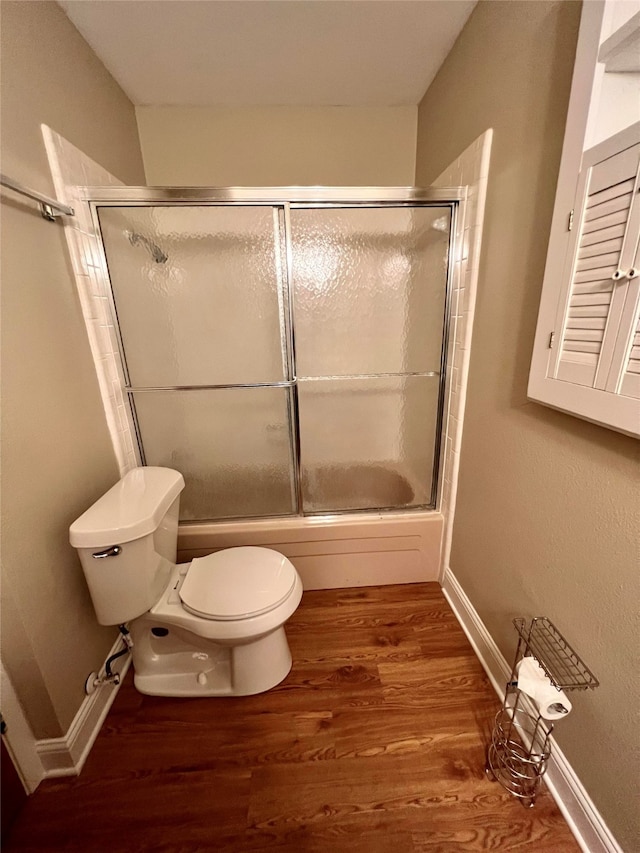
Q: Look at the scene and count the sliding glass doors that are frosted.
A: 2